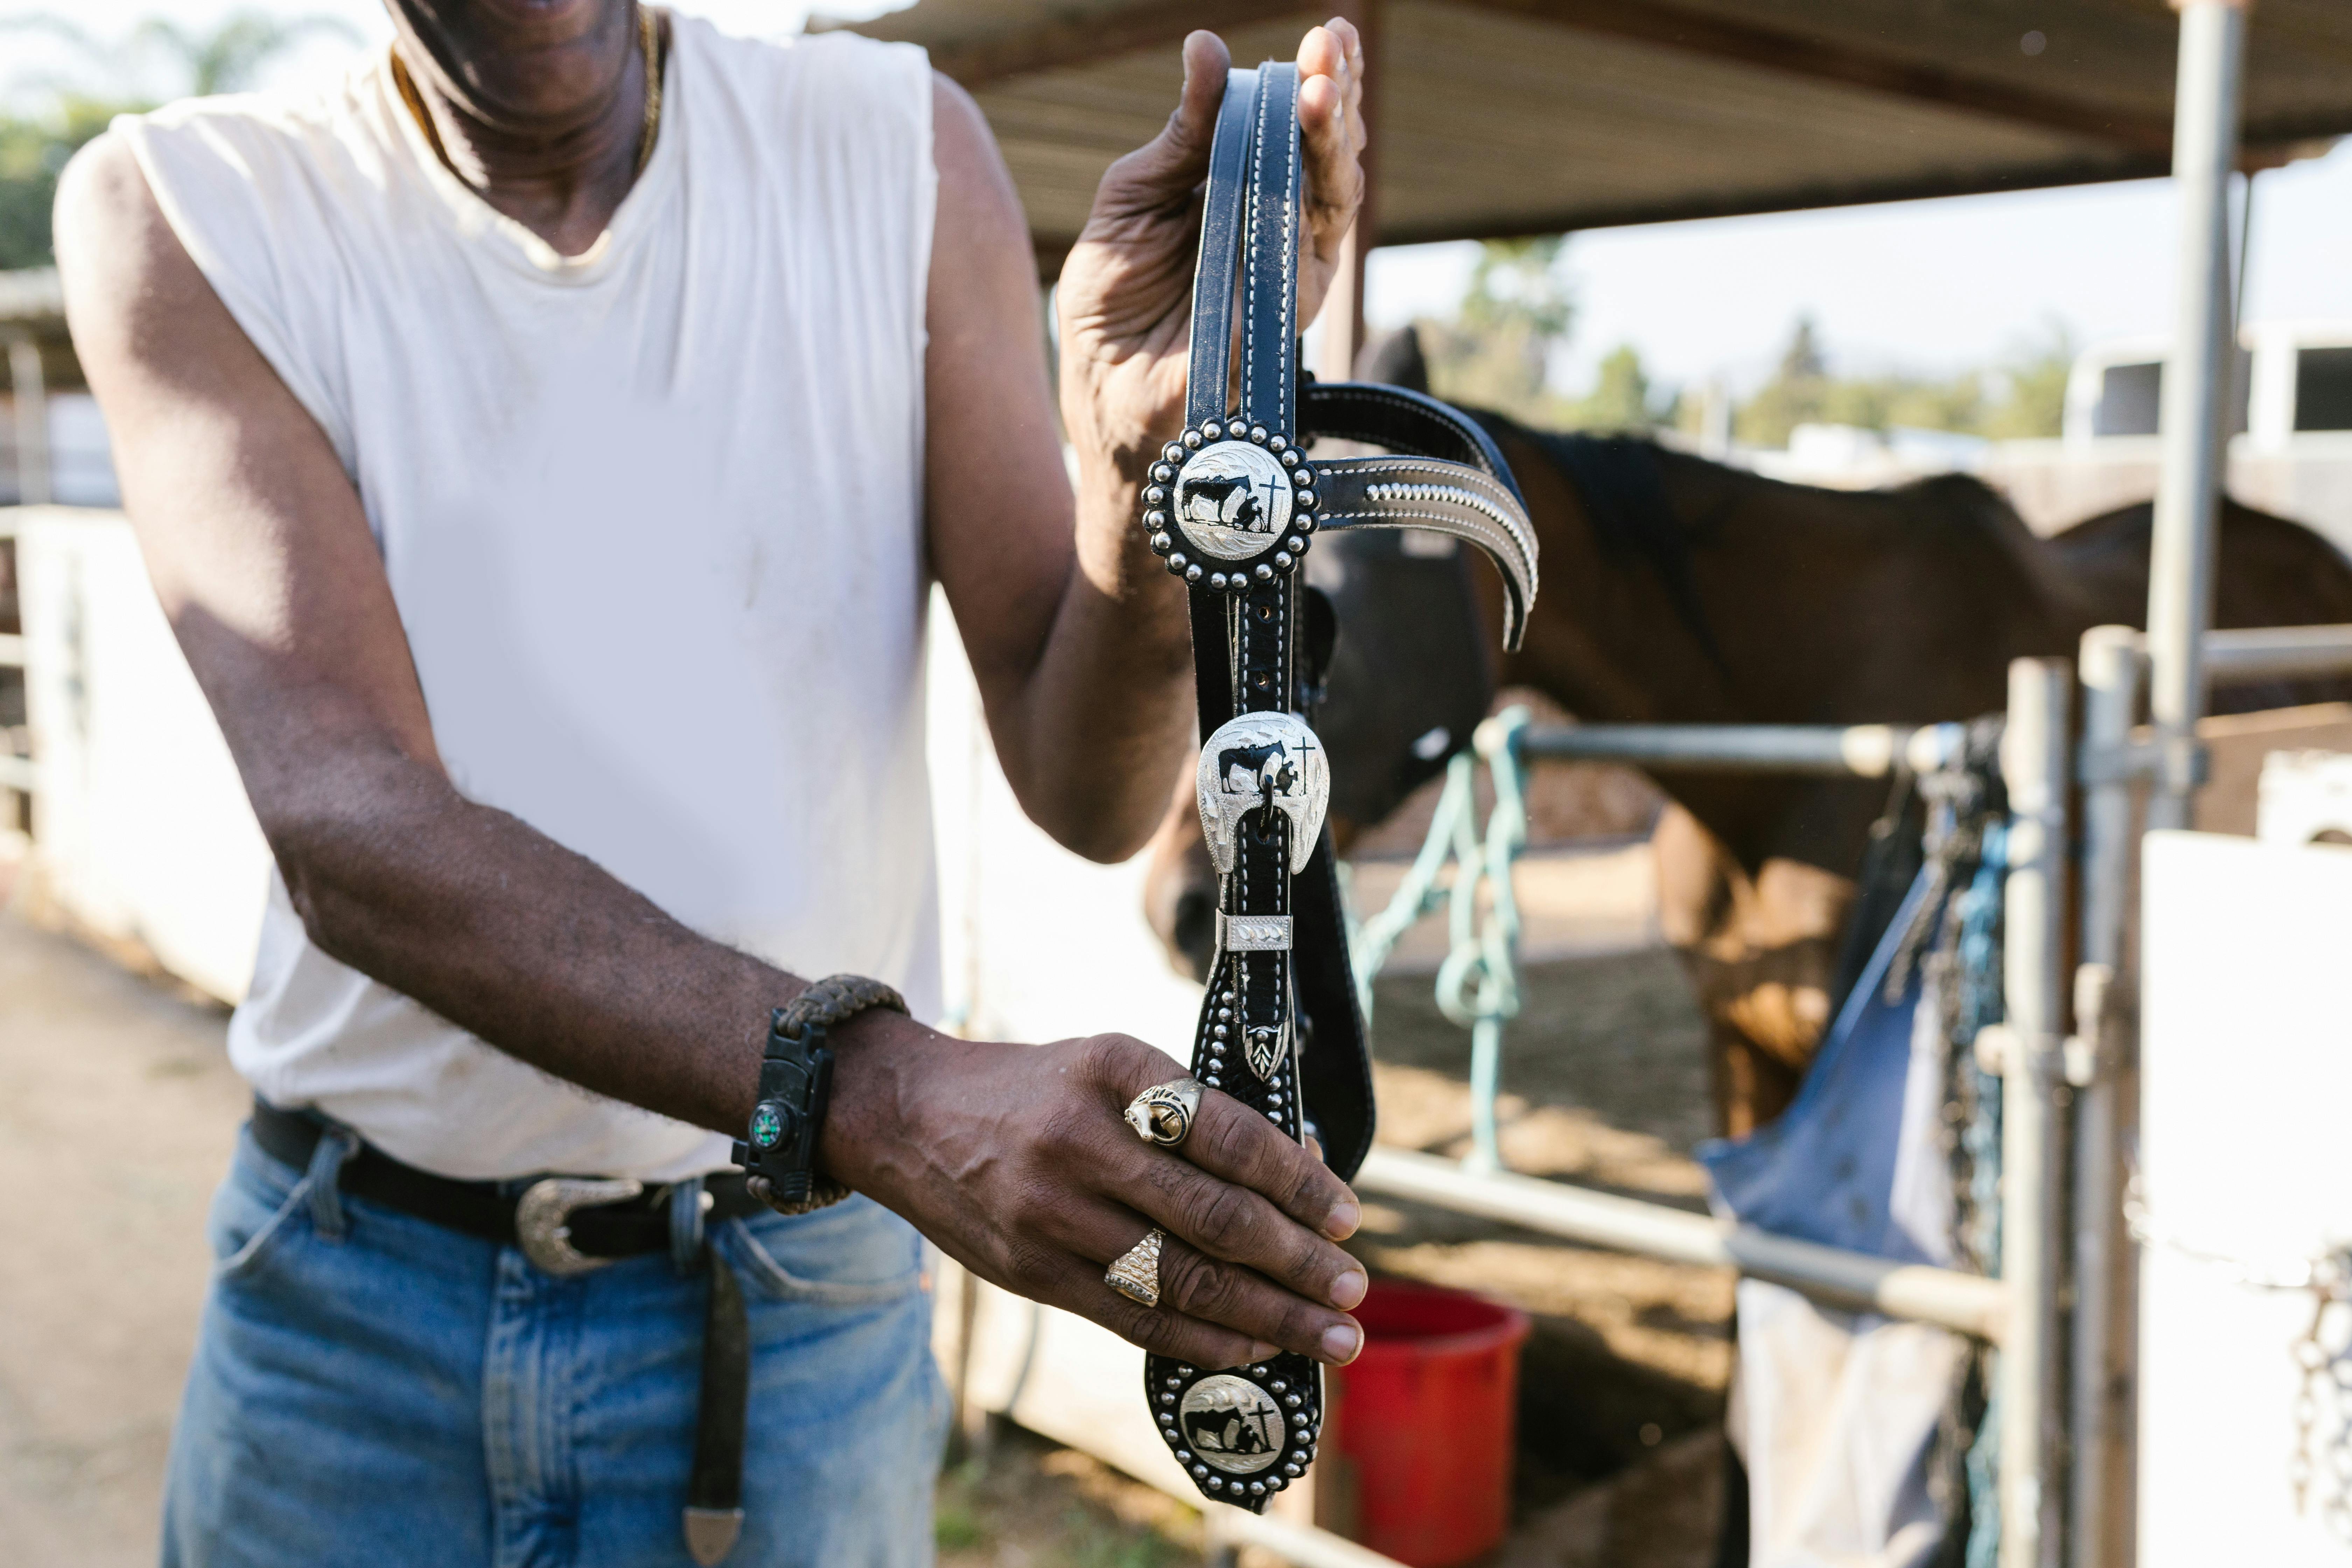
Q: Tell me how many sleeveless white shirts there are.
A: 1